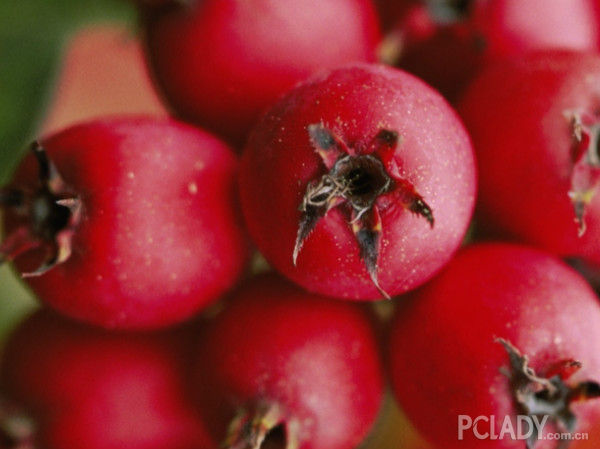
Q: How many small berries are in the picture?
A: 8